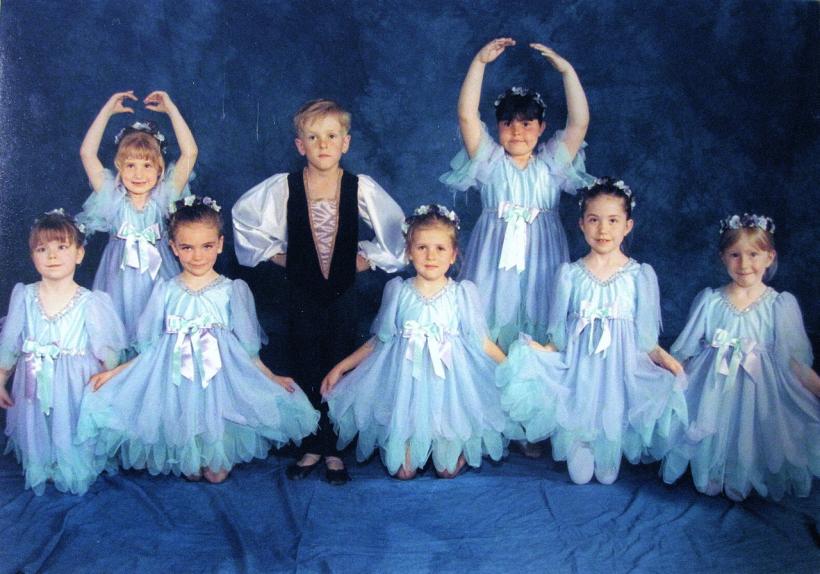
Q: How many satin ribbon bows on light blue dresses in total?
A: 7